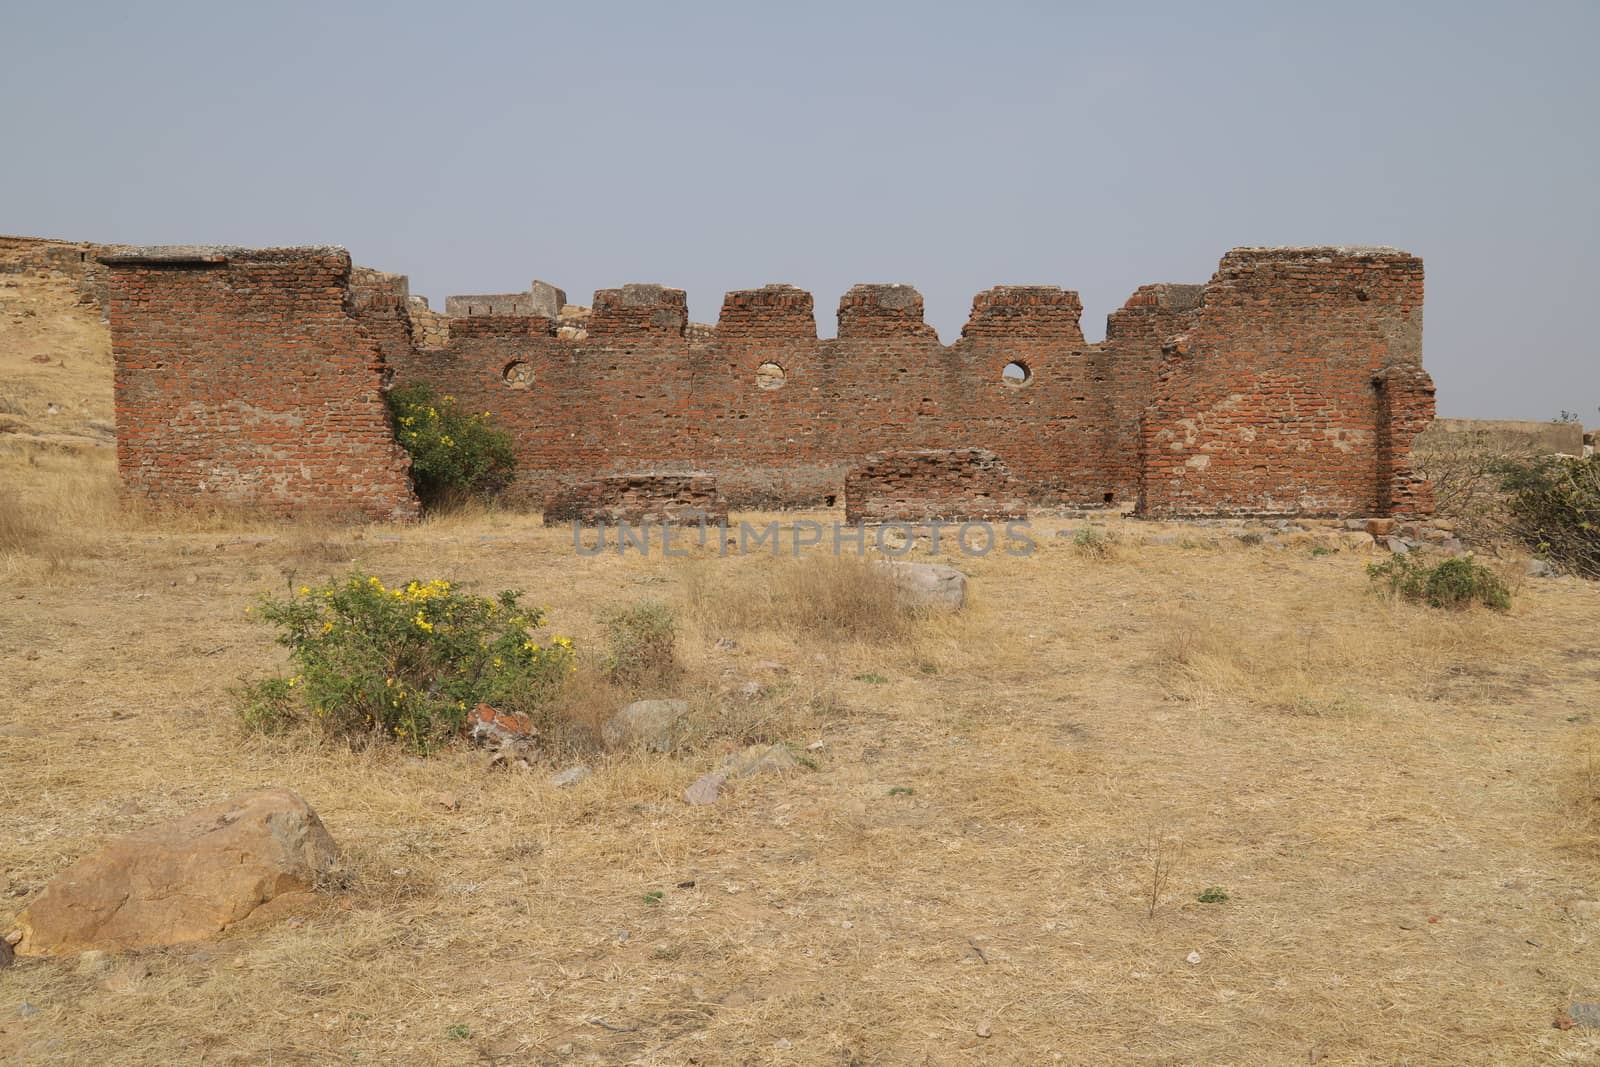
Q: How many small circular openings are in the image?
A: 3